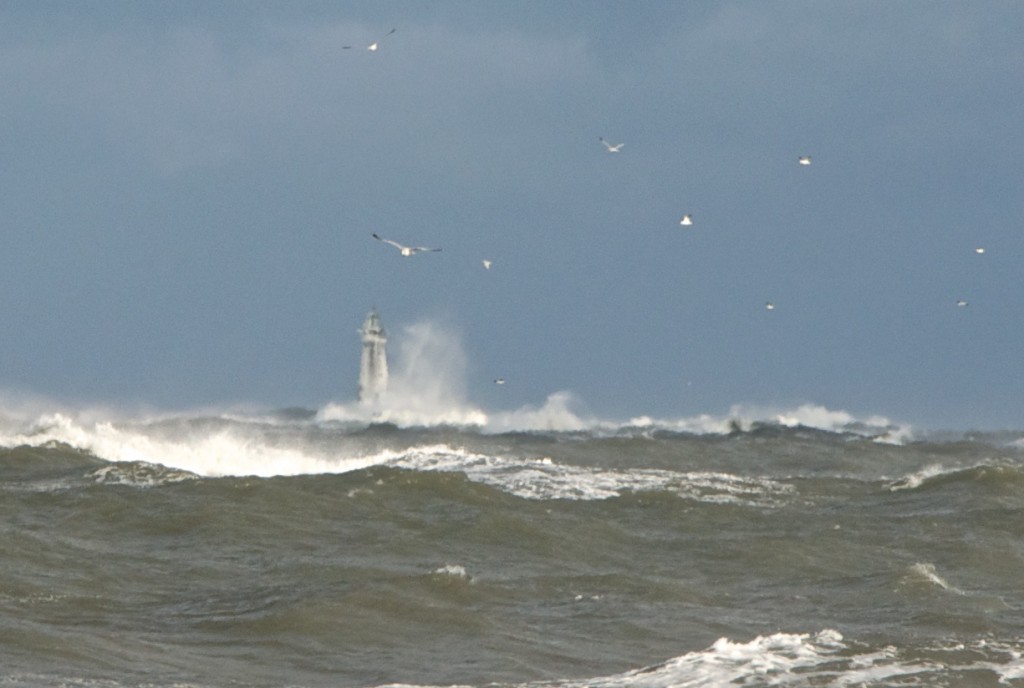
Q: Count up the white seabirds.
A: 10